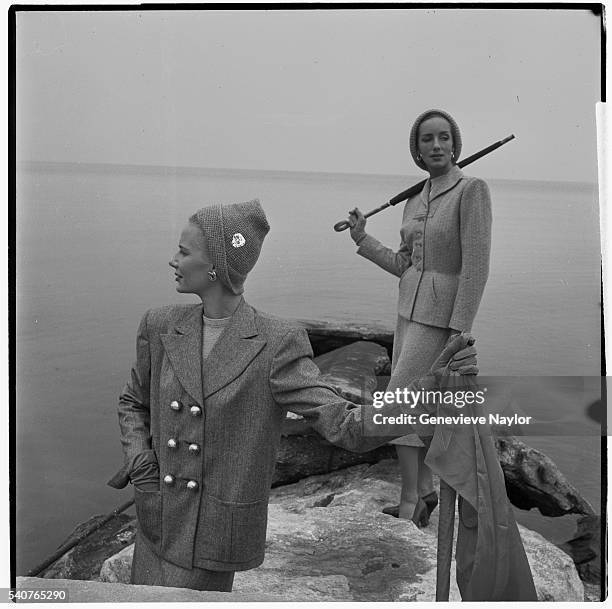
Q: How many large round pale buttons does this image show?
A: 6